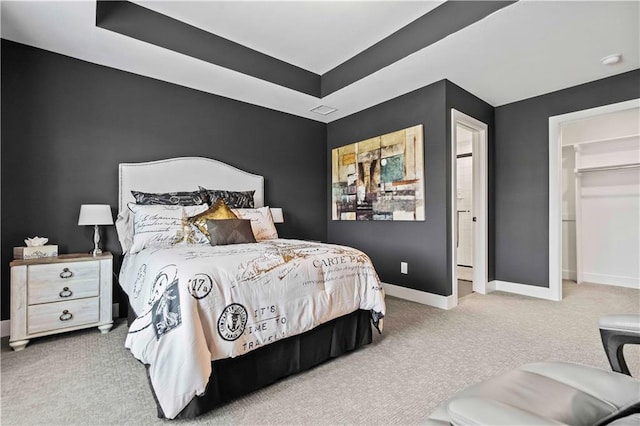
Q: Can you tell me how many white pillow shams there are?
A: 2